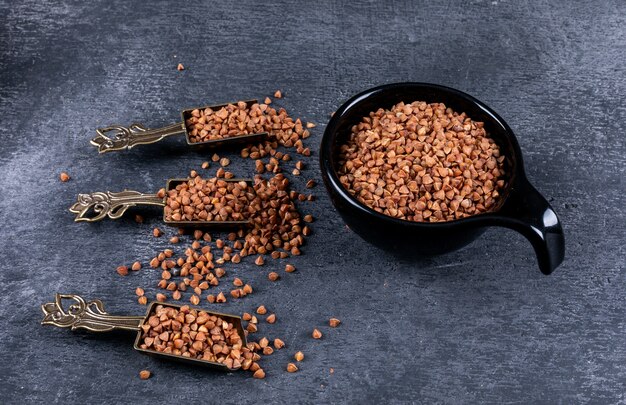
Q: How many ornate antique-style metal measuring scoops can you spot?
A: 3